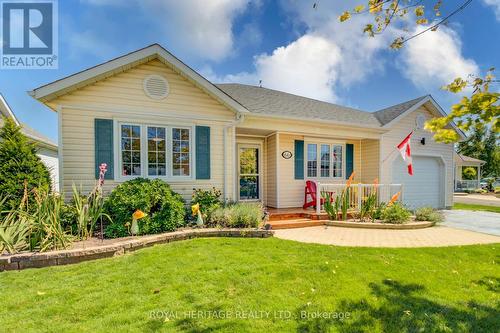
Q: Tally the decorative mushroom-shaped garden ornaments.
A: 2